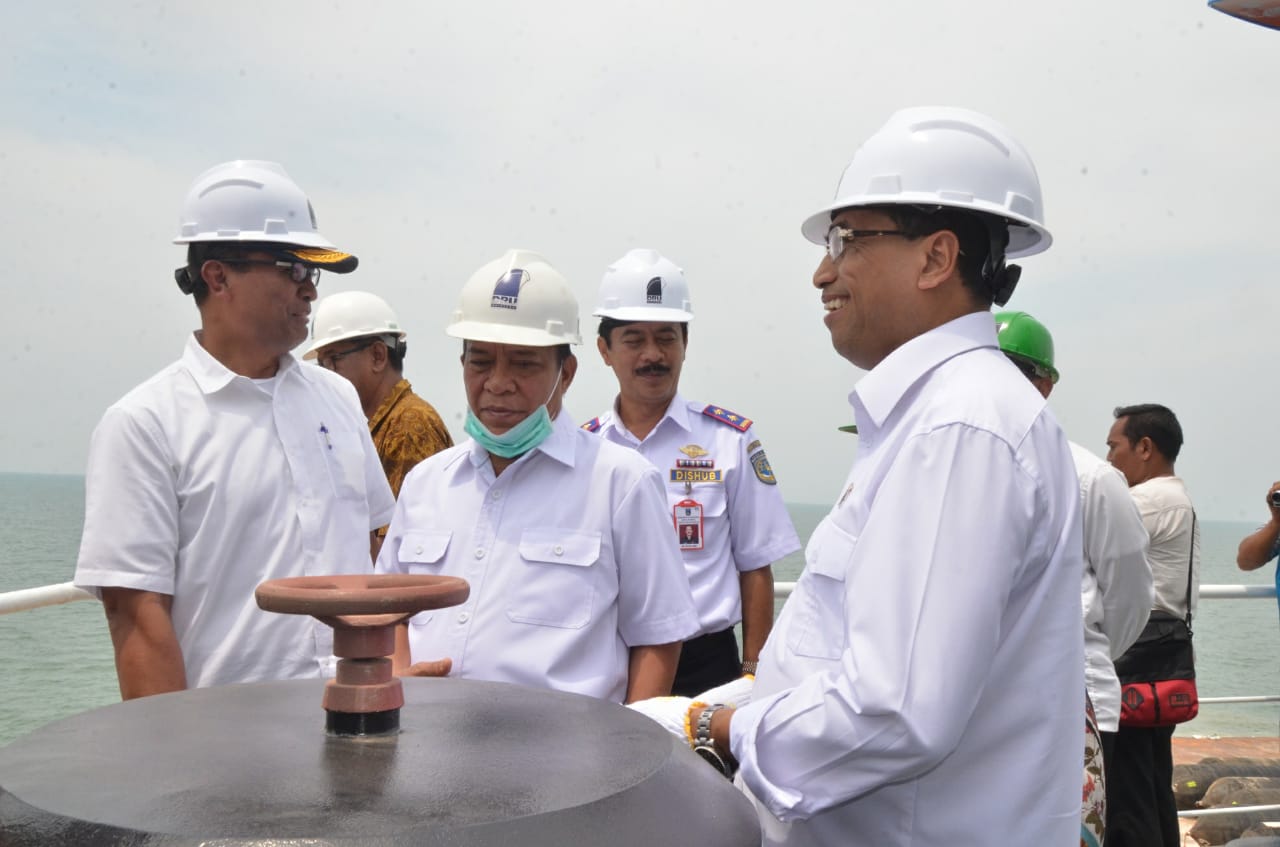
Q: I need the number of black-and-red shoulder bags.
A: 1